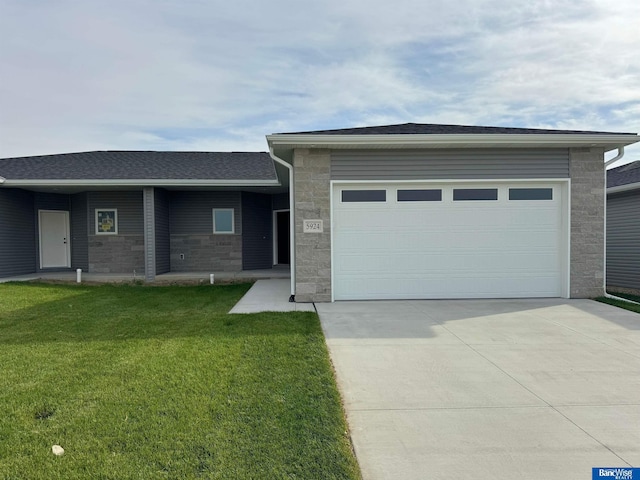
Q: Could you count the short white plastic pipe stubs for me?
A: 2